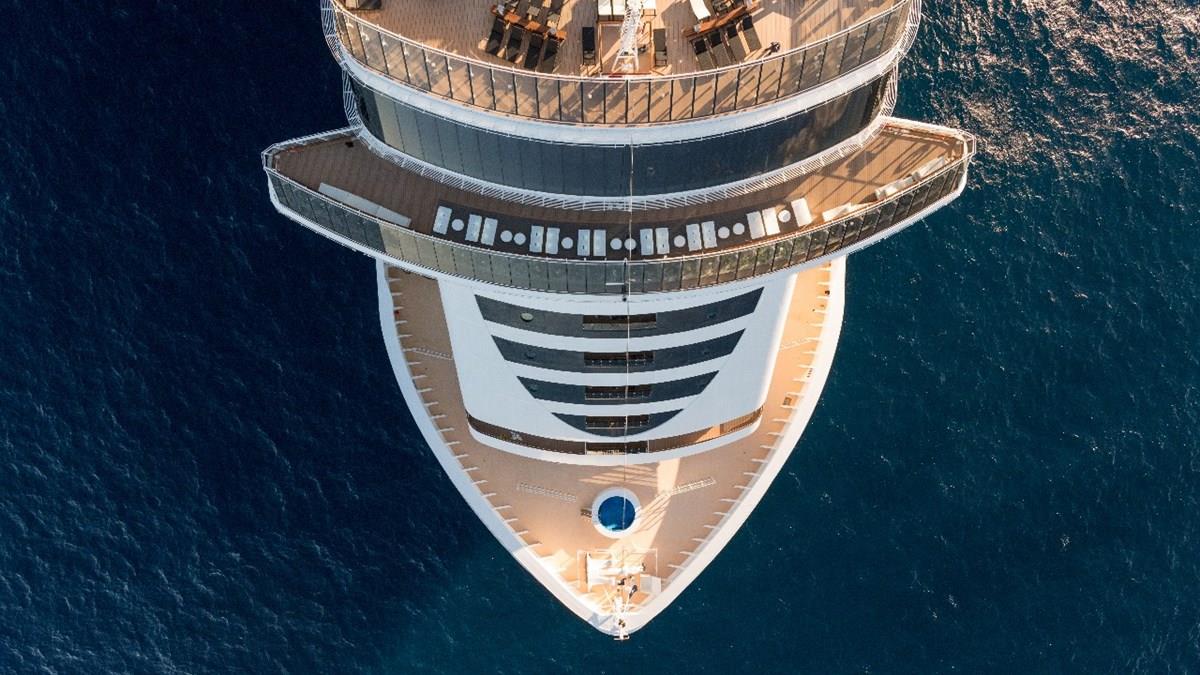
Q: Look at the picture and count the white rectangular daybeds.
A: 14